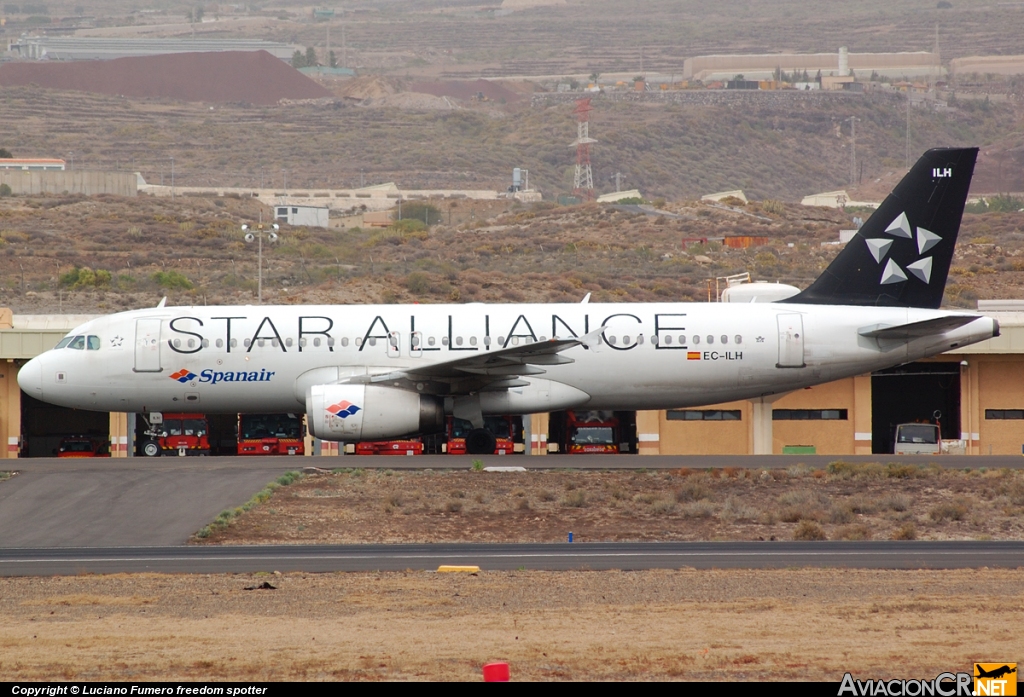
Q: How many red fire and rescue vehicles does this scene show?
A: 6